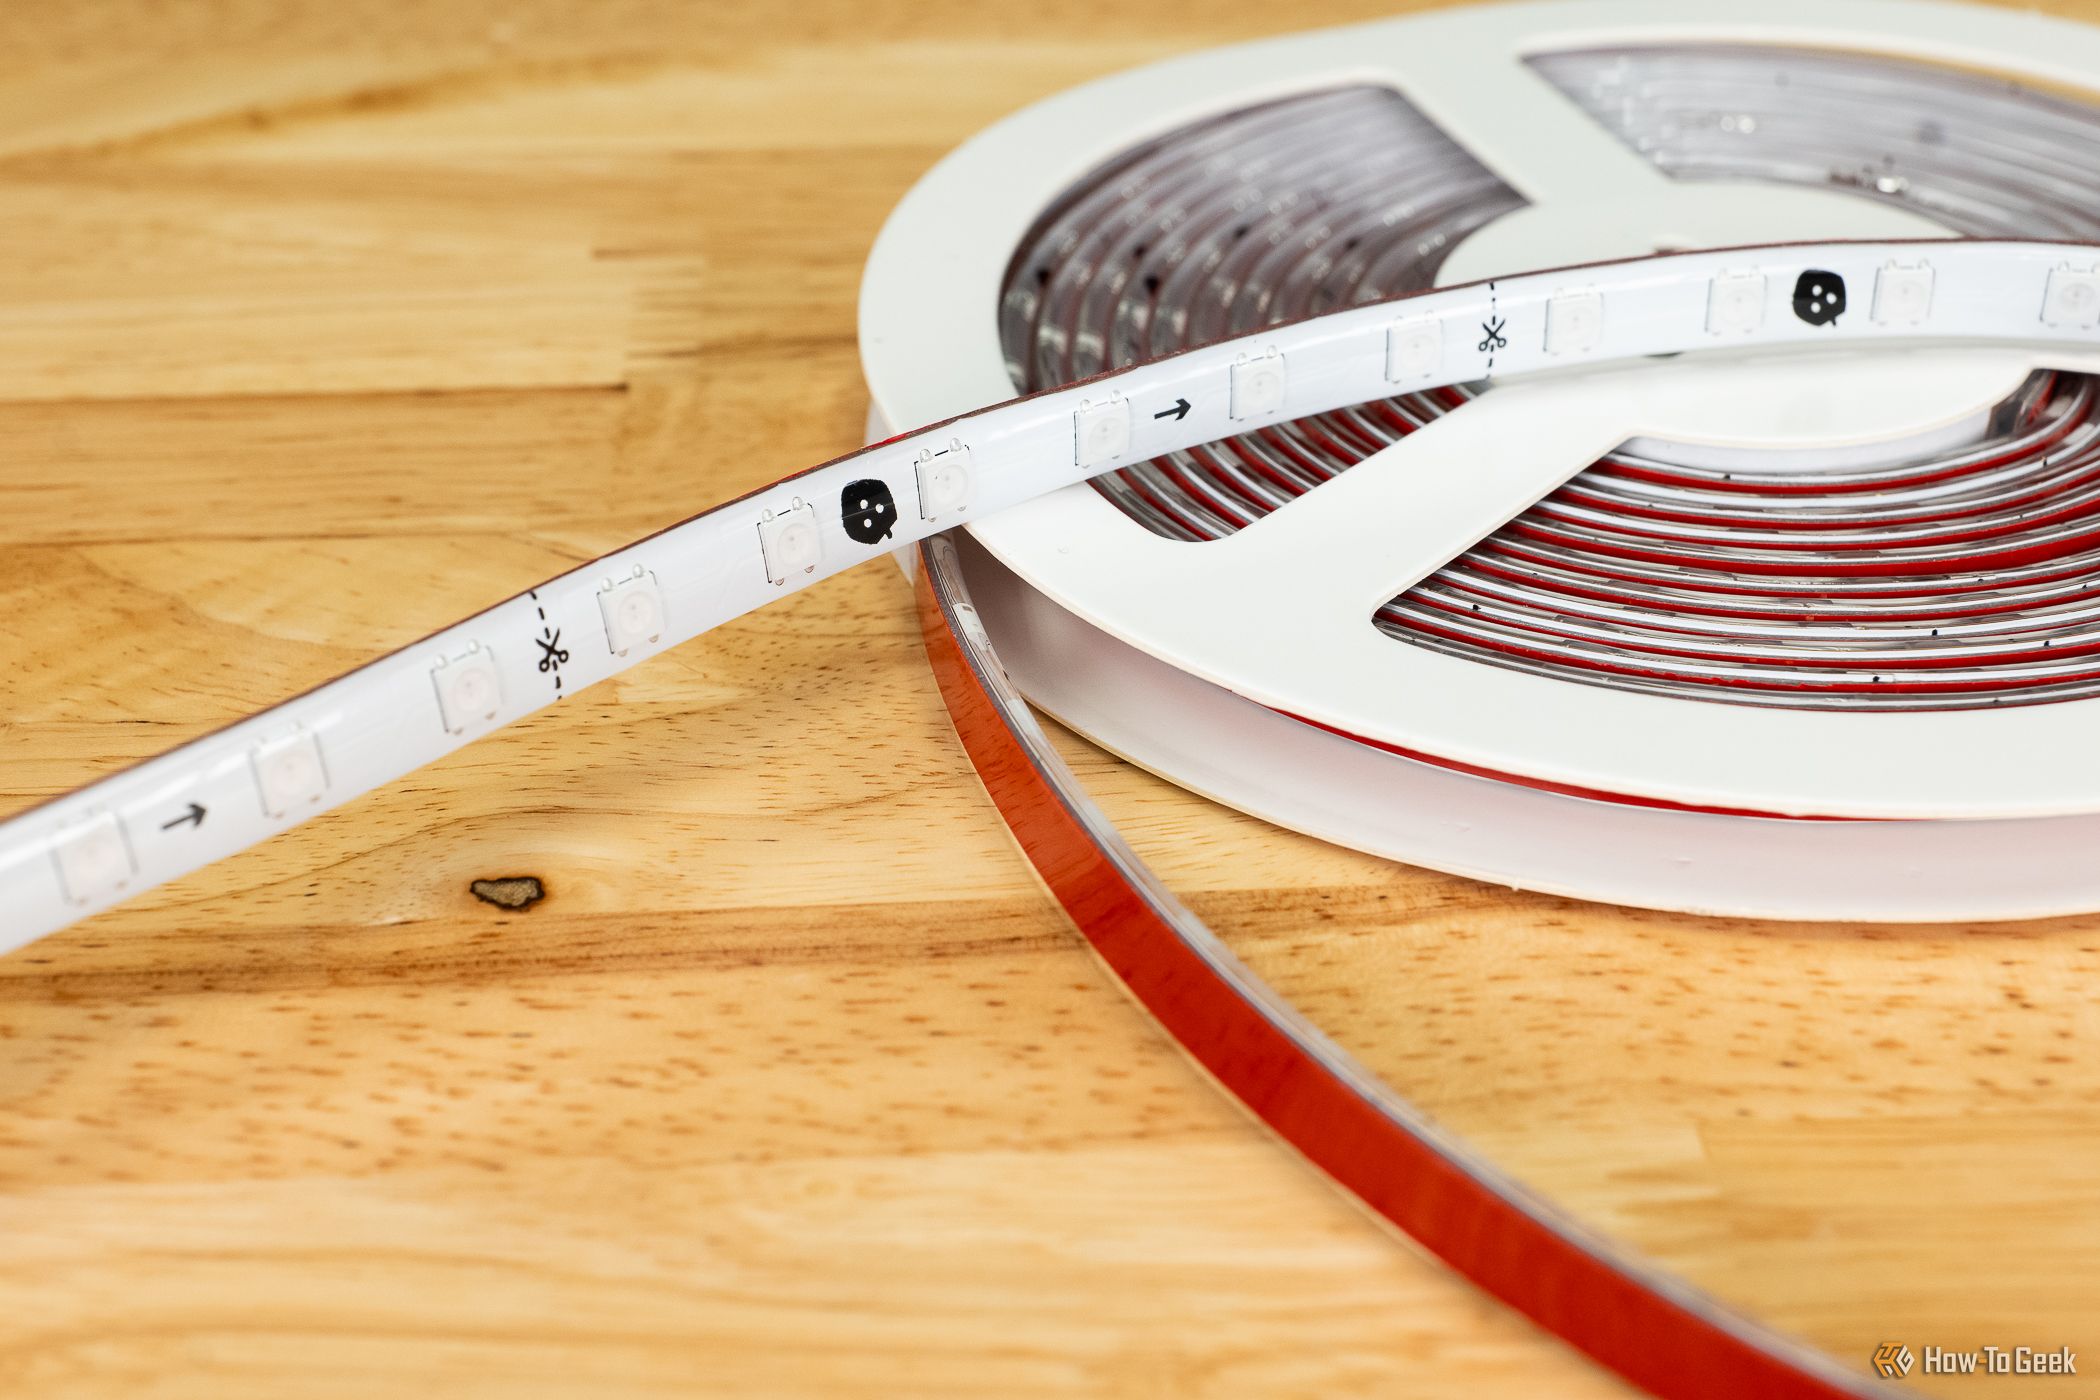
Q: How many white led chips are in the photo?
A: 13